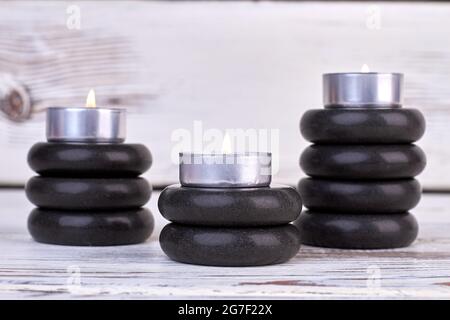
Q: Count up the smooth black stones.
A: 9